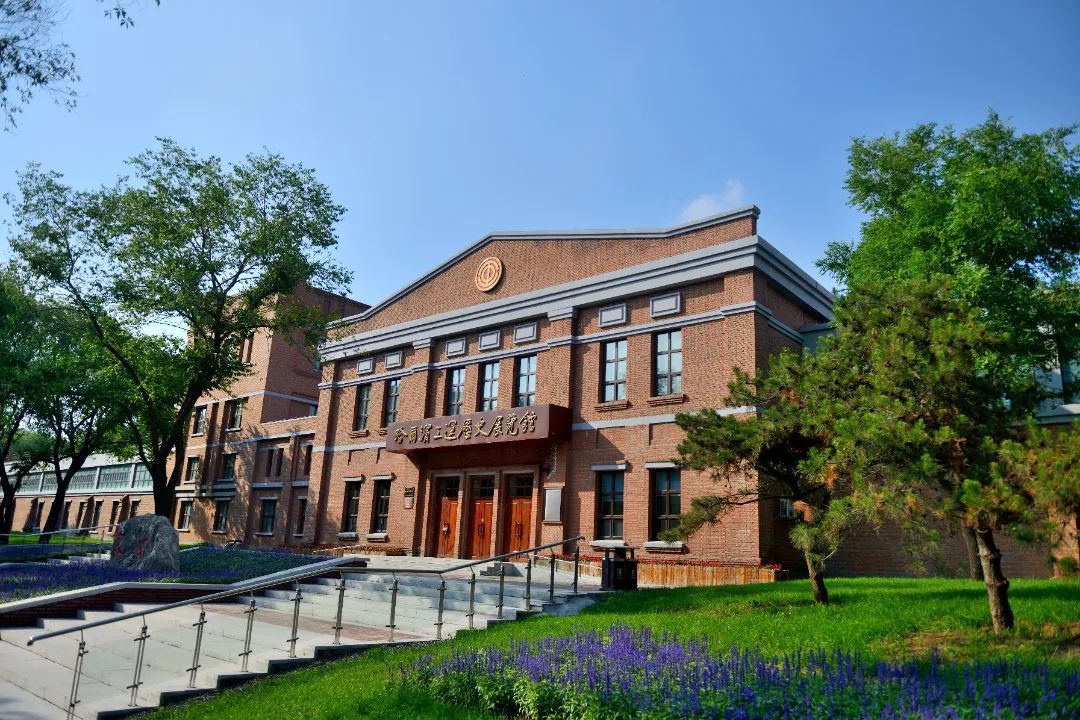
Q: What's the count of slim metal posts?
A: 13